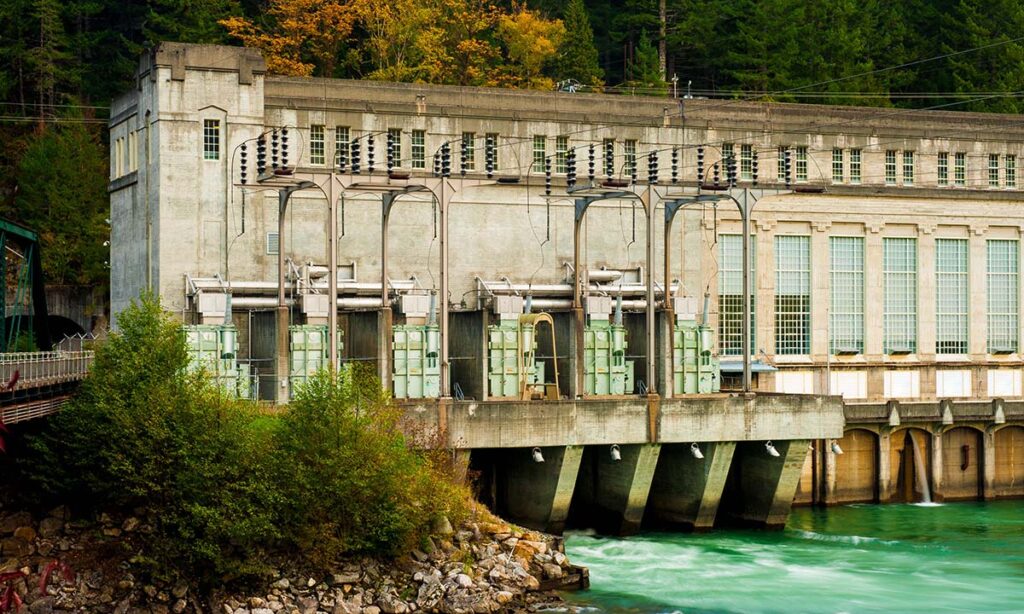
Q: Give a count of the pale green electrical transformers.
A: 6